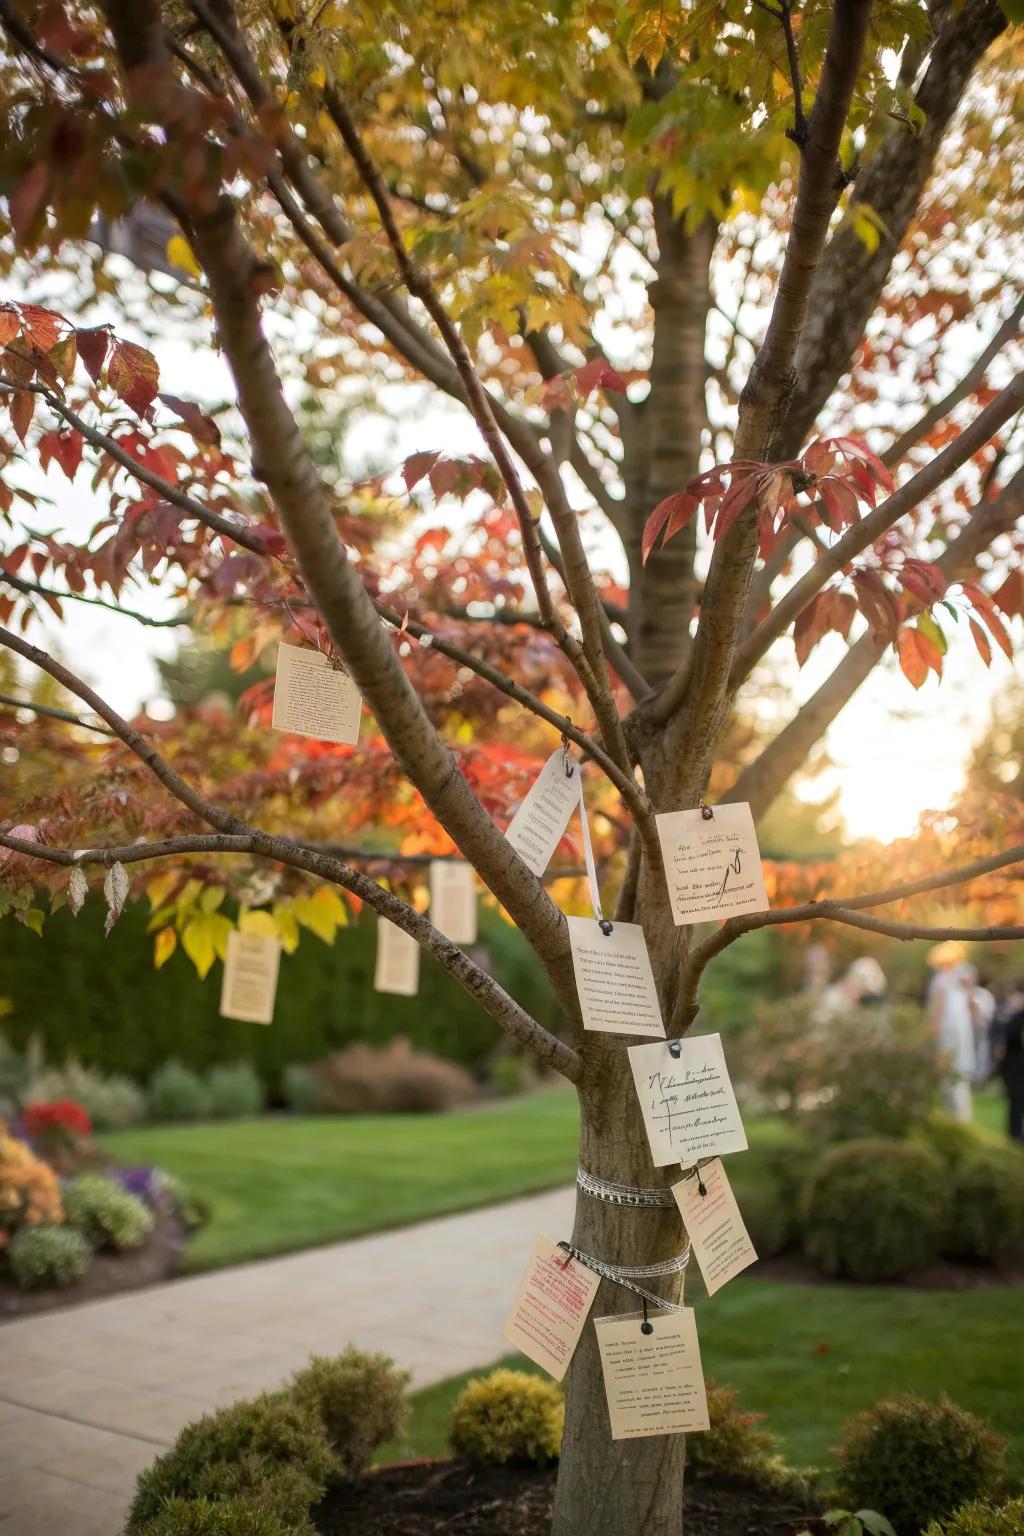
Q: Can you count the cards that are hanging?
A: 11